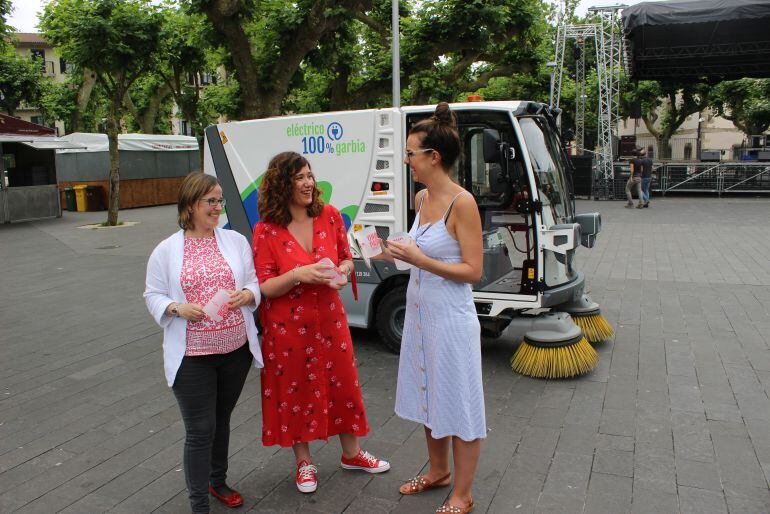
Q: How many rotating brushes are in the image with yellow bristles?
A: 2